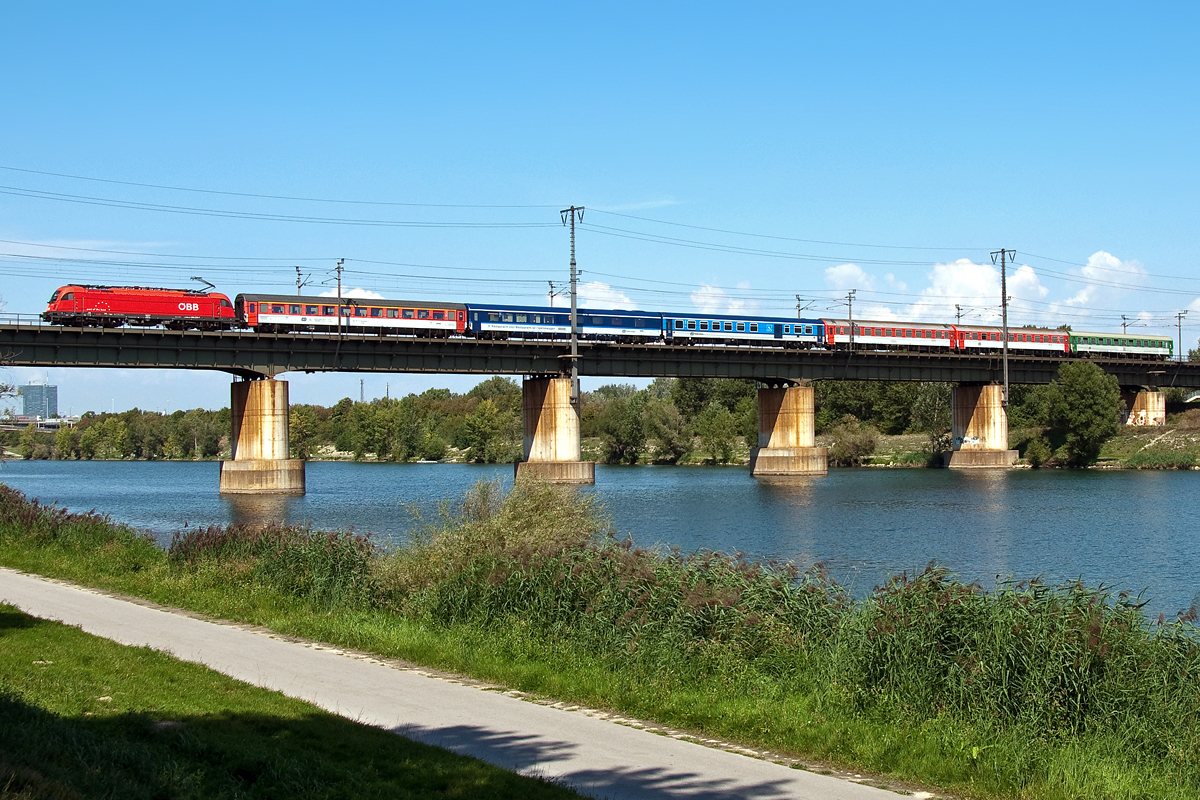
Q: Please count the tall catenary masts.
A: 2